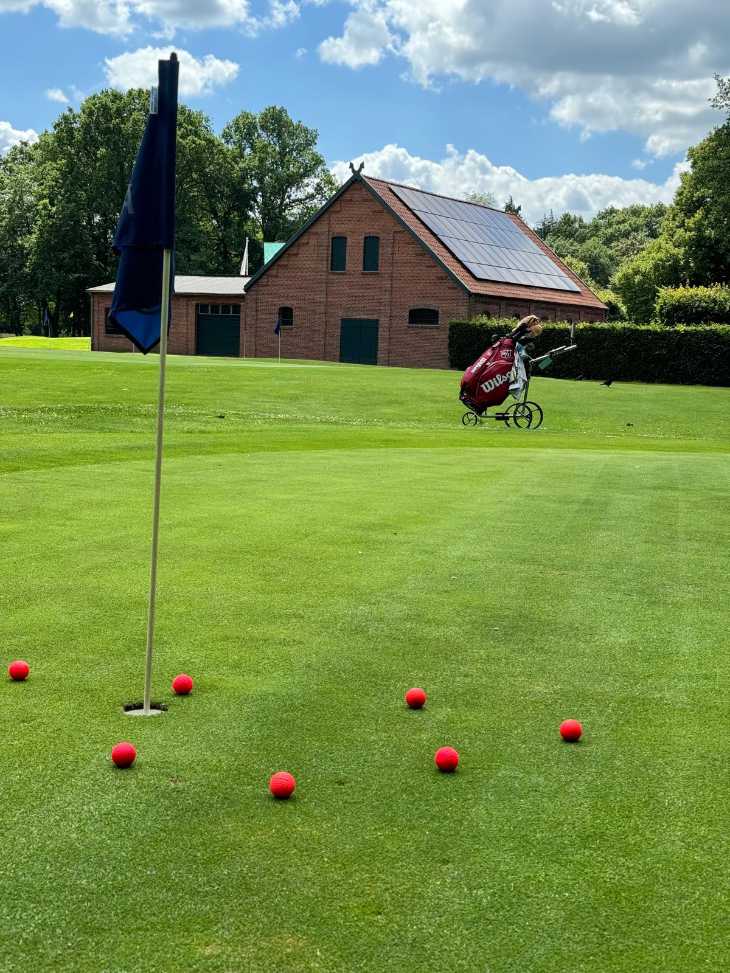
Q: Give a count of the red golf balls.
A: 7